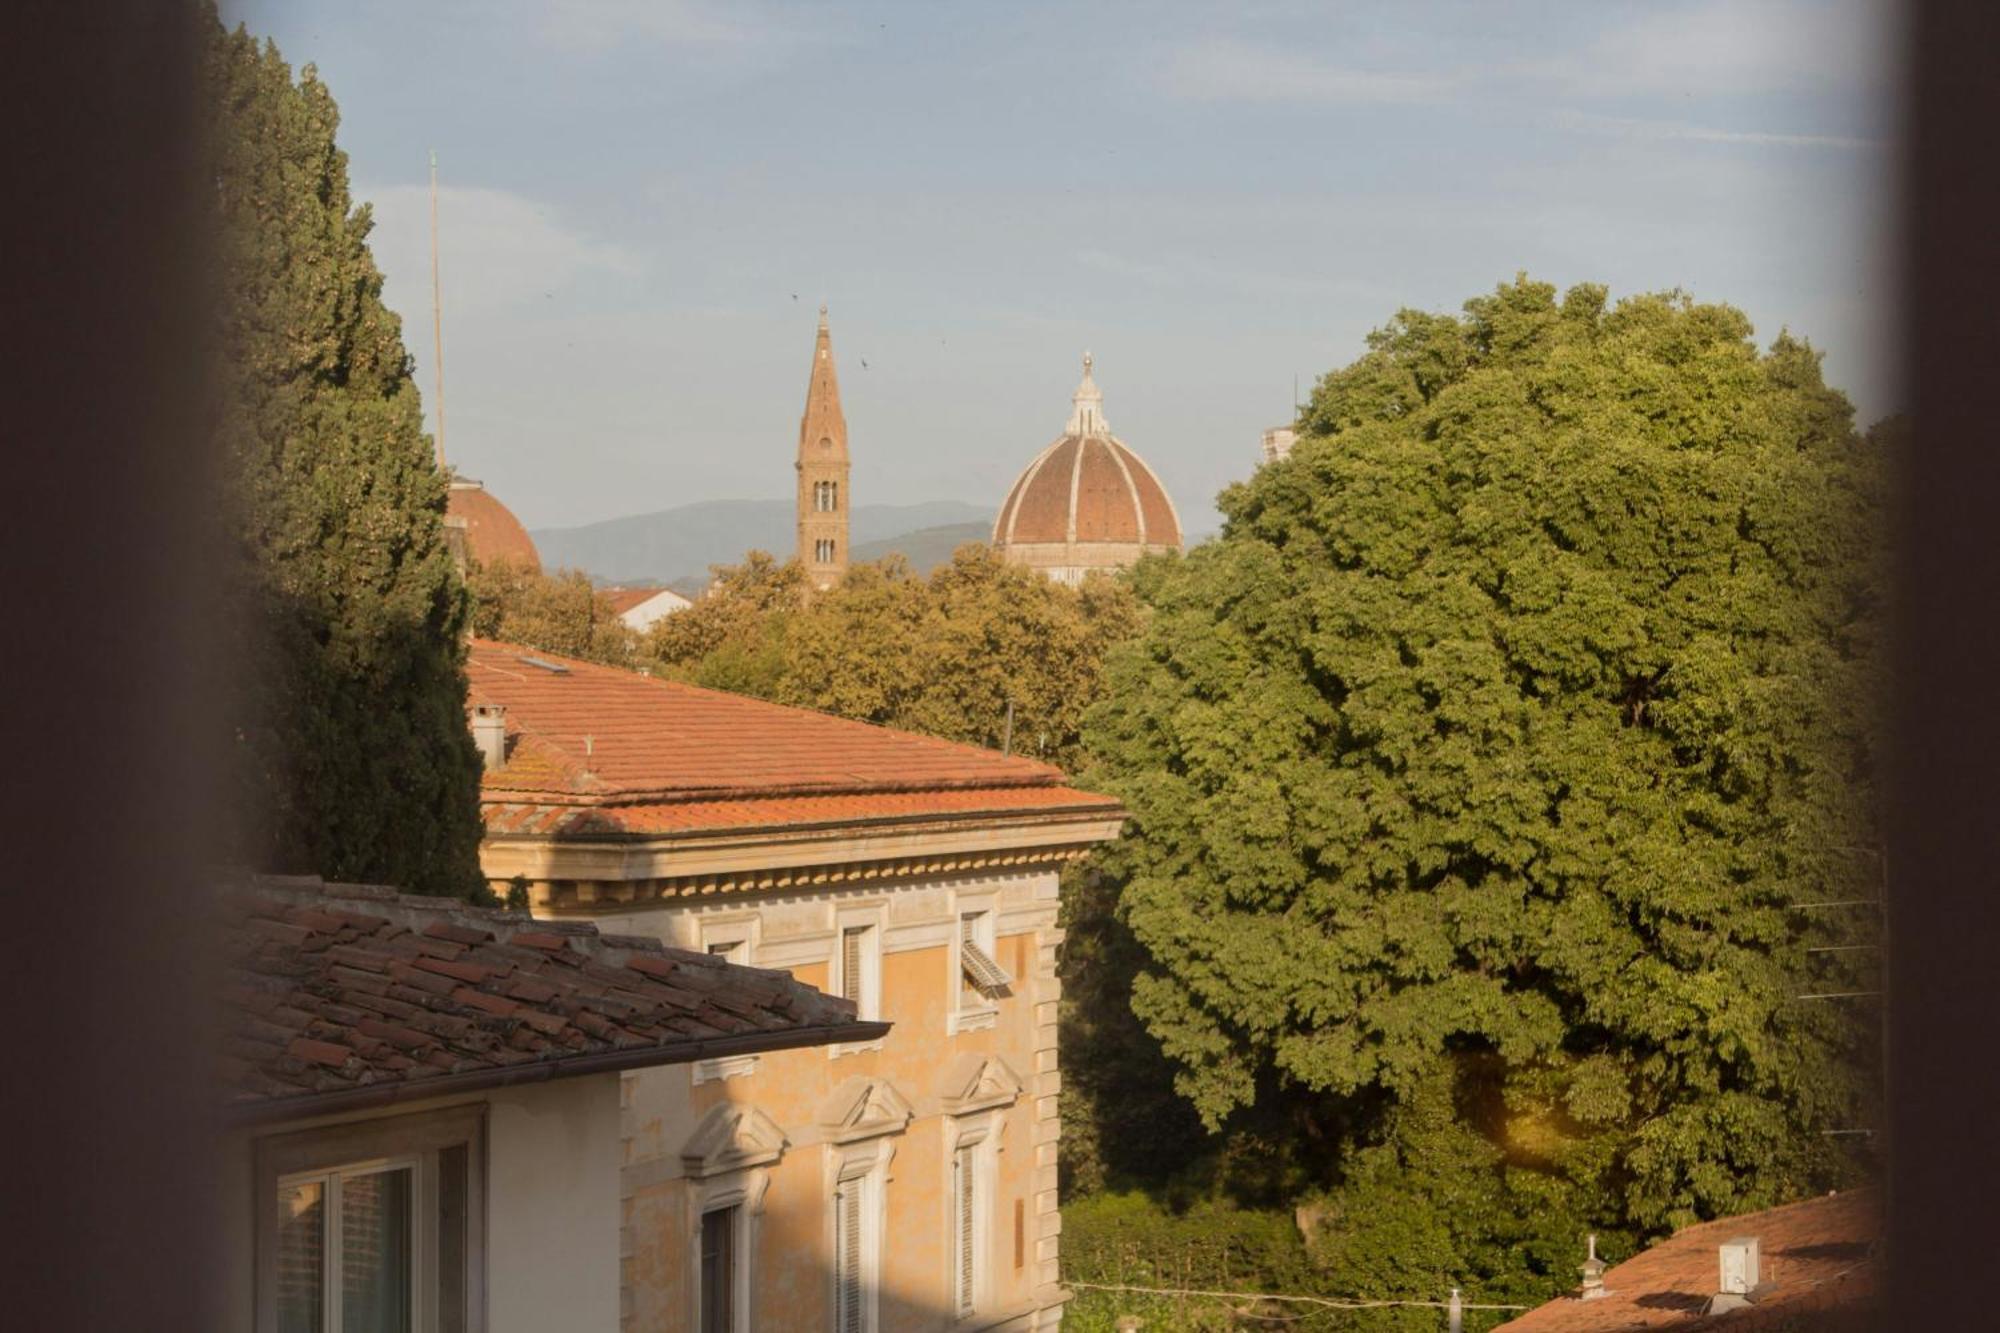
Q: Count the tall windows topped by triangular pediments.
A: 3